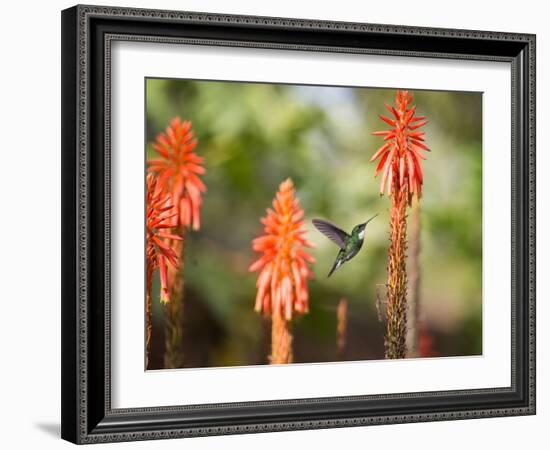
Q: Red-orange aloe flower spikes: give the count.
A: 4